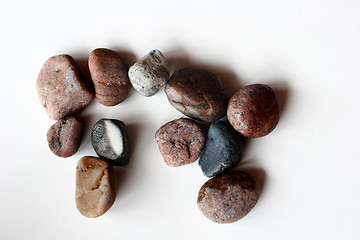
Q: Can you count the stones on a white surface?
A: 11